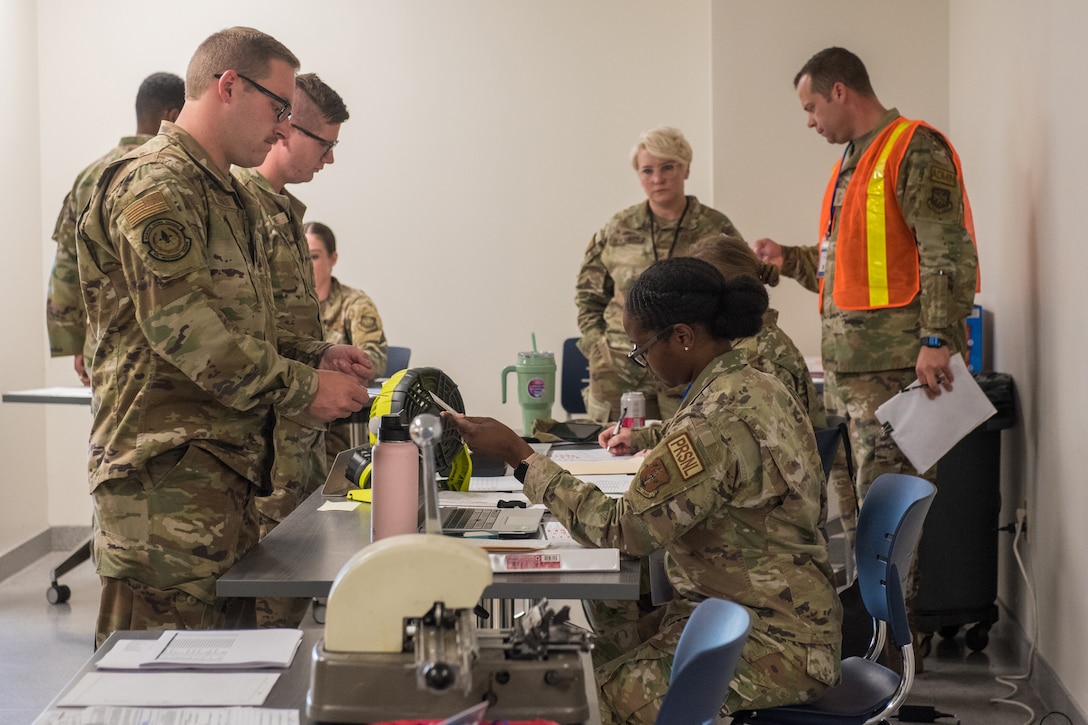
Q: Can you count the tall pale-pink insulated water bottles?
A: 1